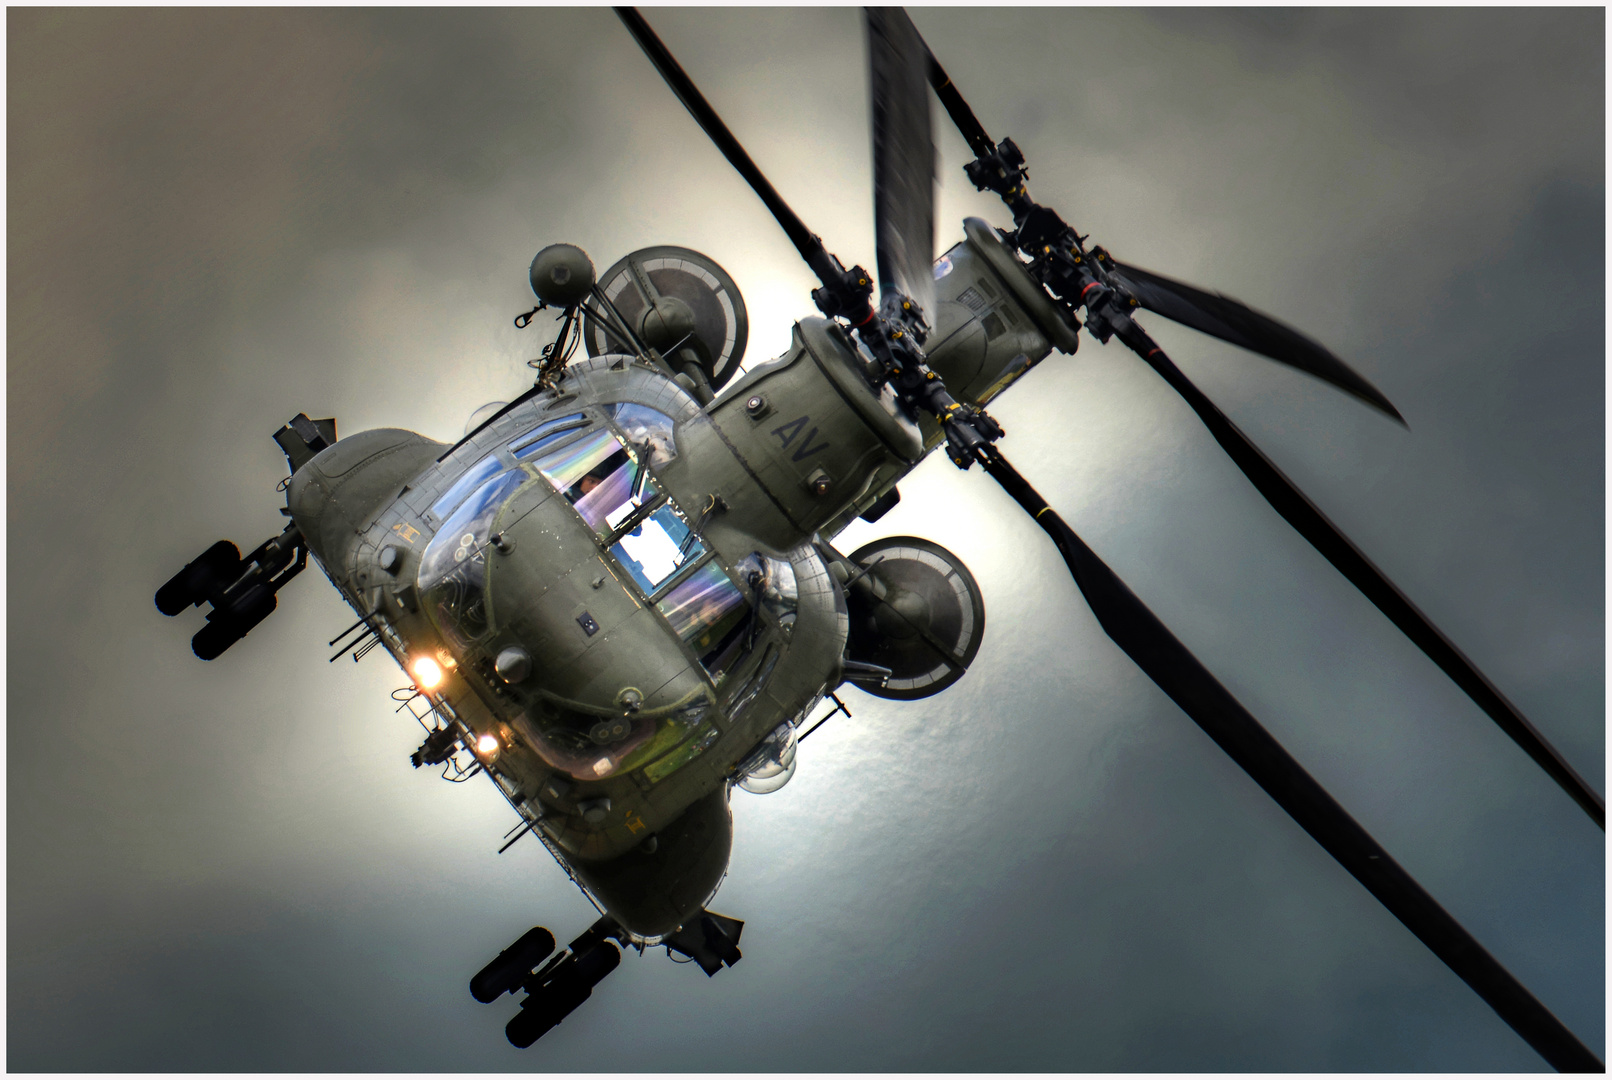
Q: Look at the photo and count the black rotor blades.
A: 6